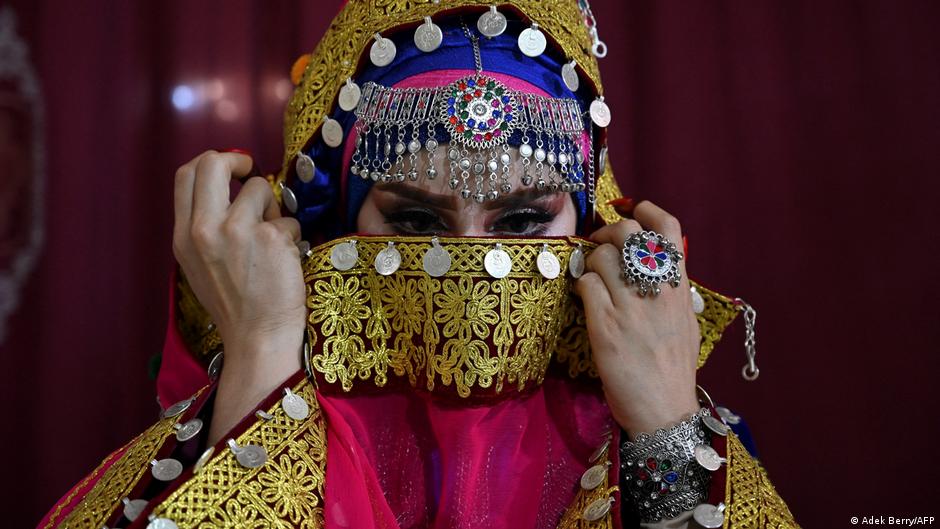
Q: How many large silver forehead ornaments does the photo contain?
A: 1